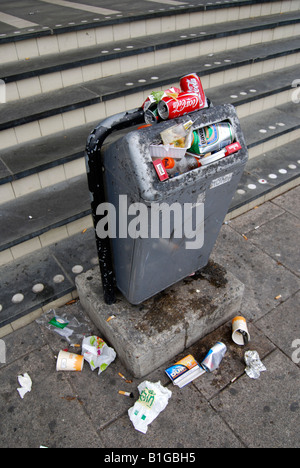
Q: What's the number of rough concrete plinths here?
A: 1